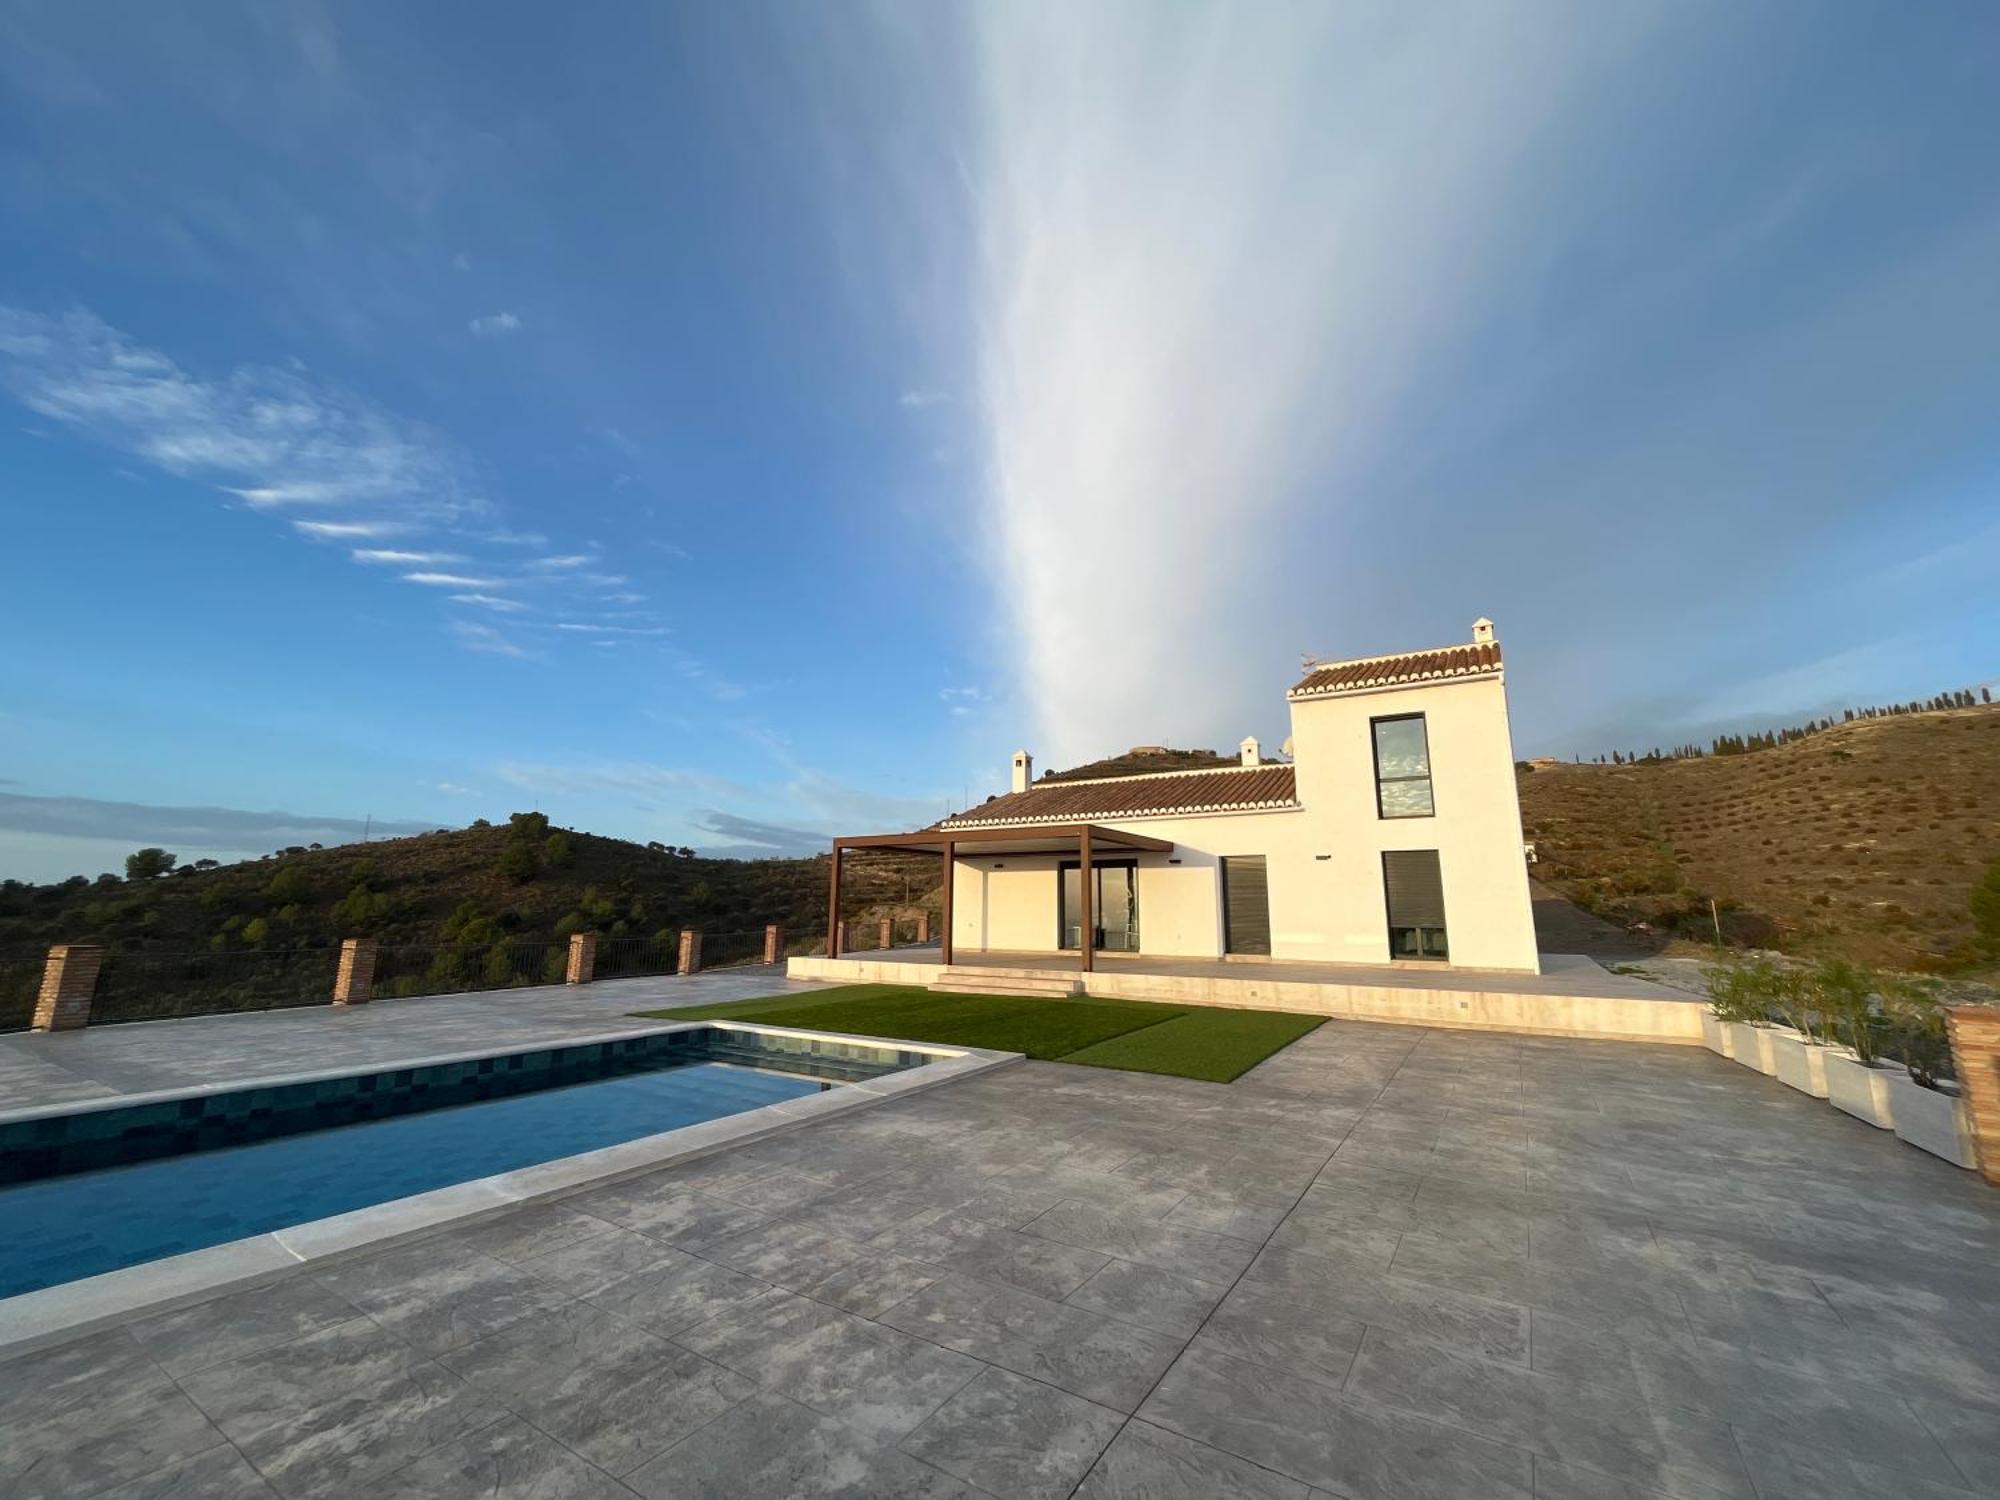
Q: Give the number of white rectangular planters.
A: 5